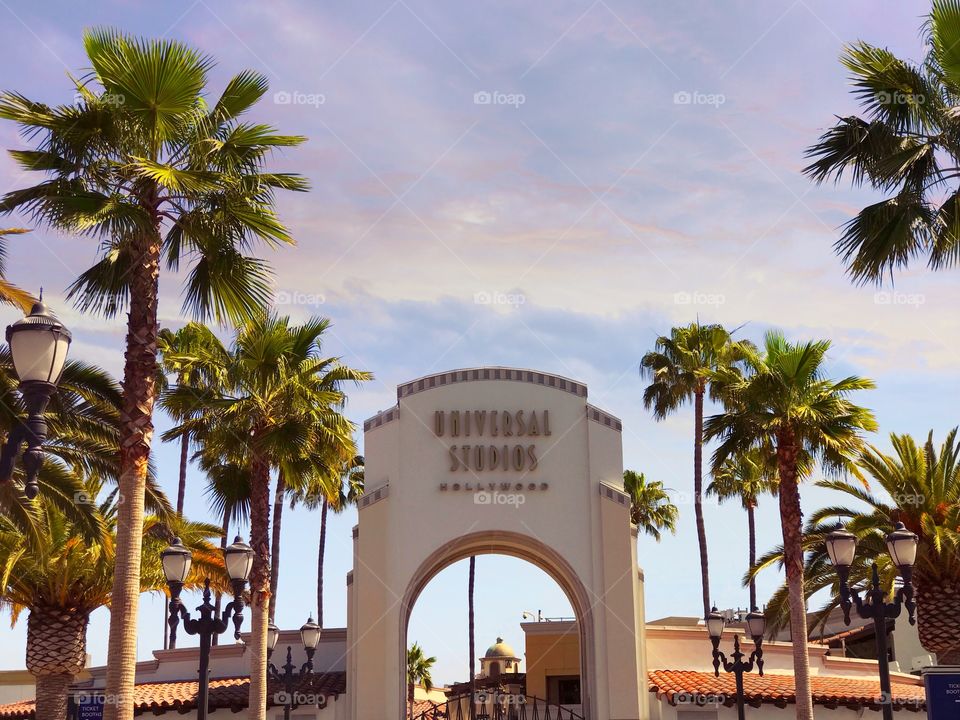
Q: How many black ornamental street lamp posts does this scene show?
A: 5